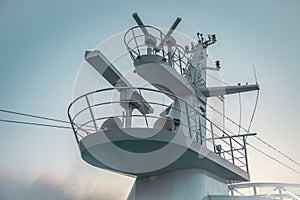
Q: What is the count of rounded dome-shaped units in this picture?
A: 2